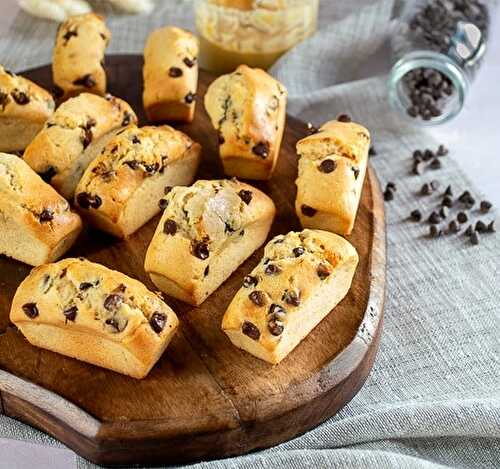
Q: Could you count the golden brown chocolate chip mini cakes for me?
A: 11